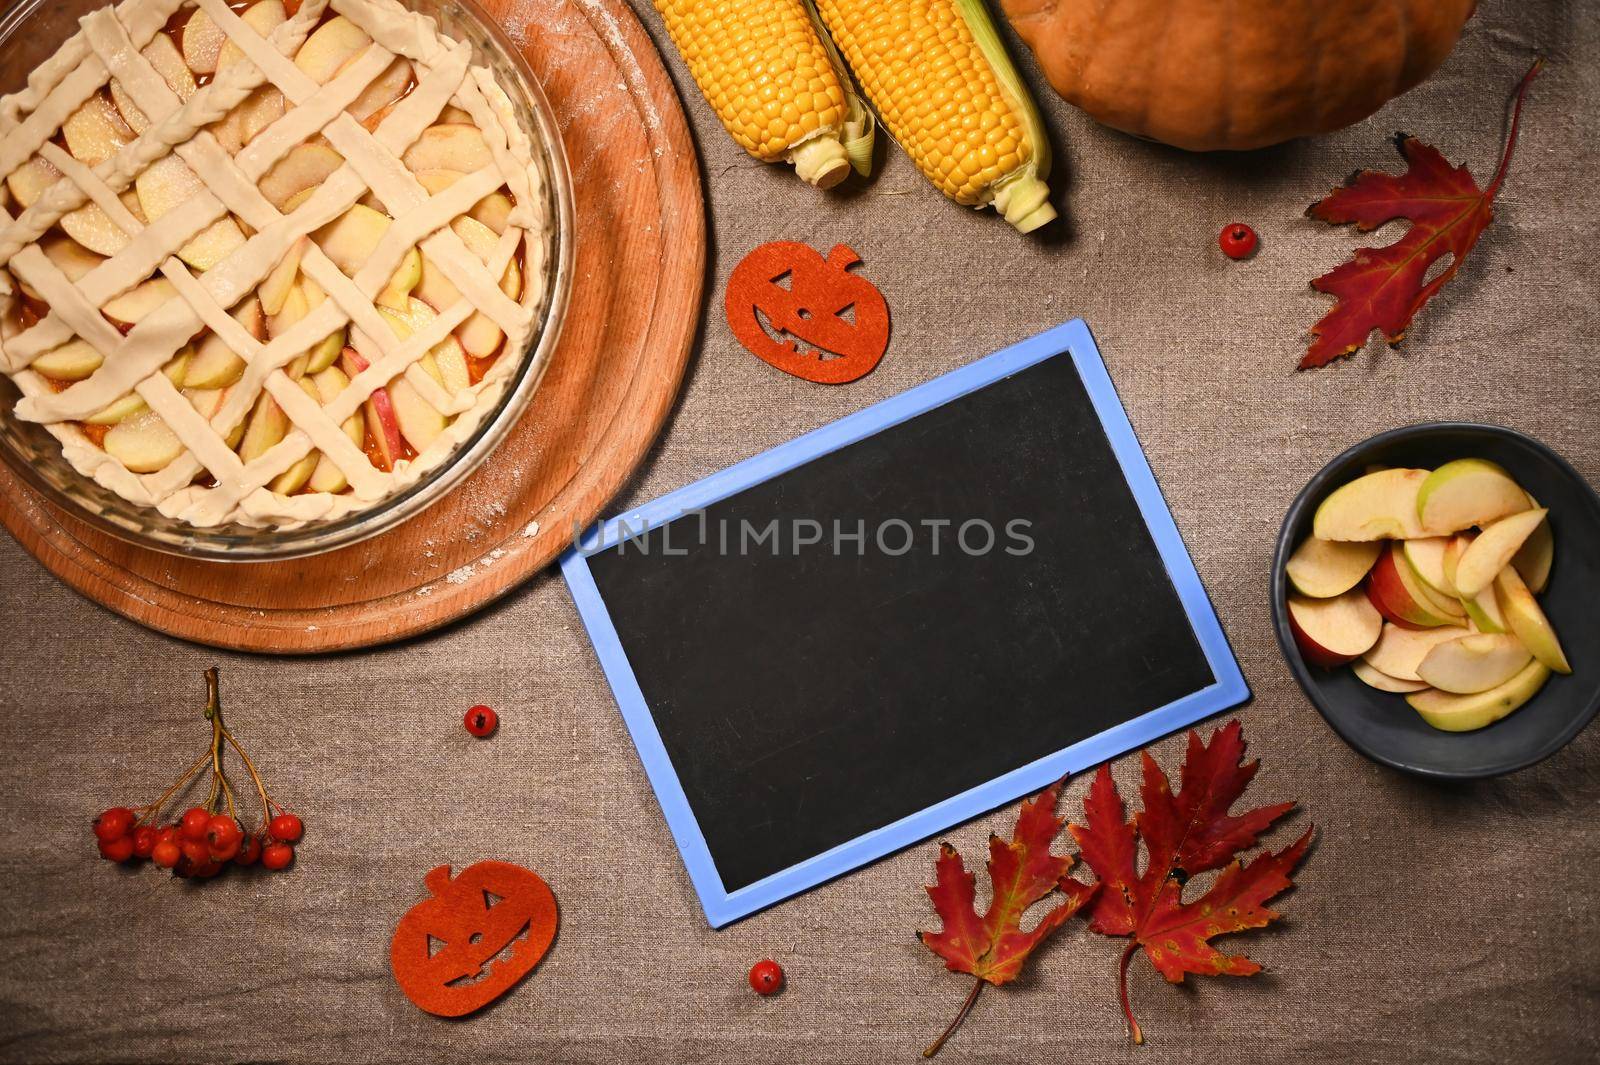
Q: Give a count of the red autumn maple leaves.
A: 3